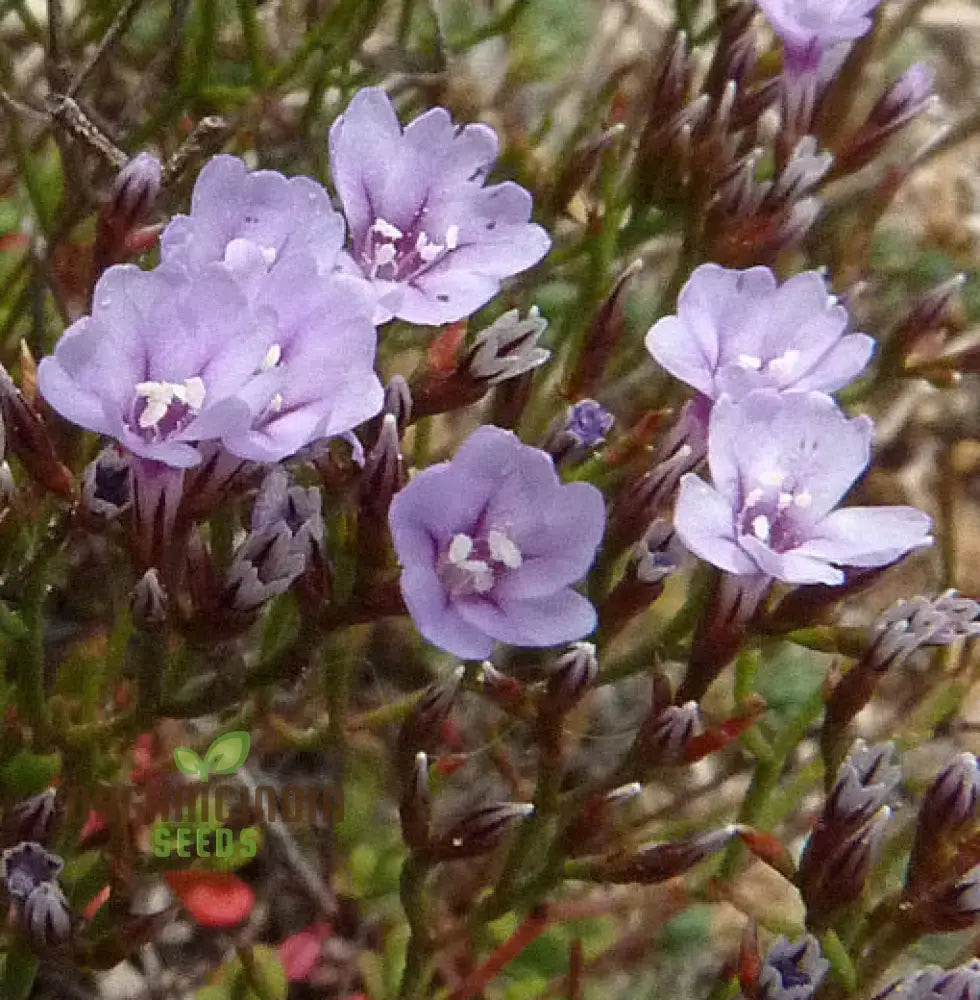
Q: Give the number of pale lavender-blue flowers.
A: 8